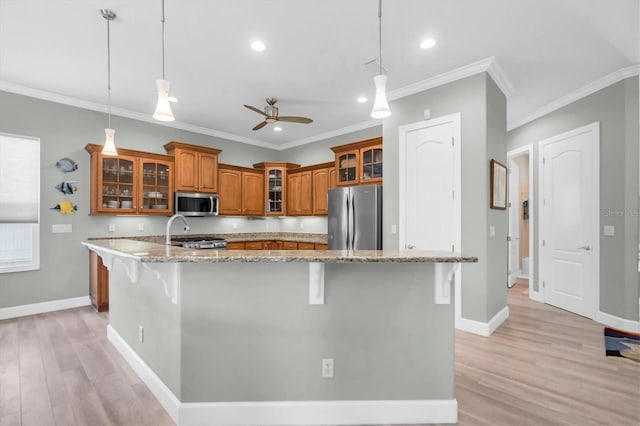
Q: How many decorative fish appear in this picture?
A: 3